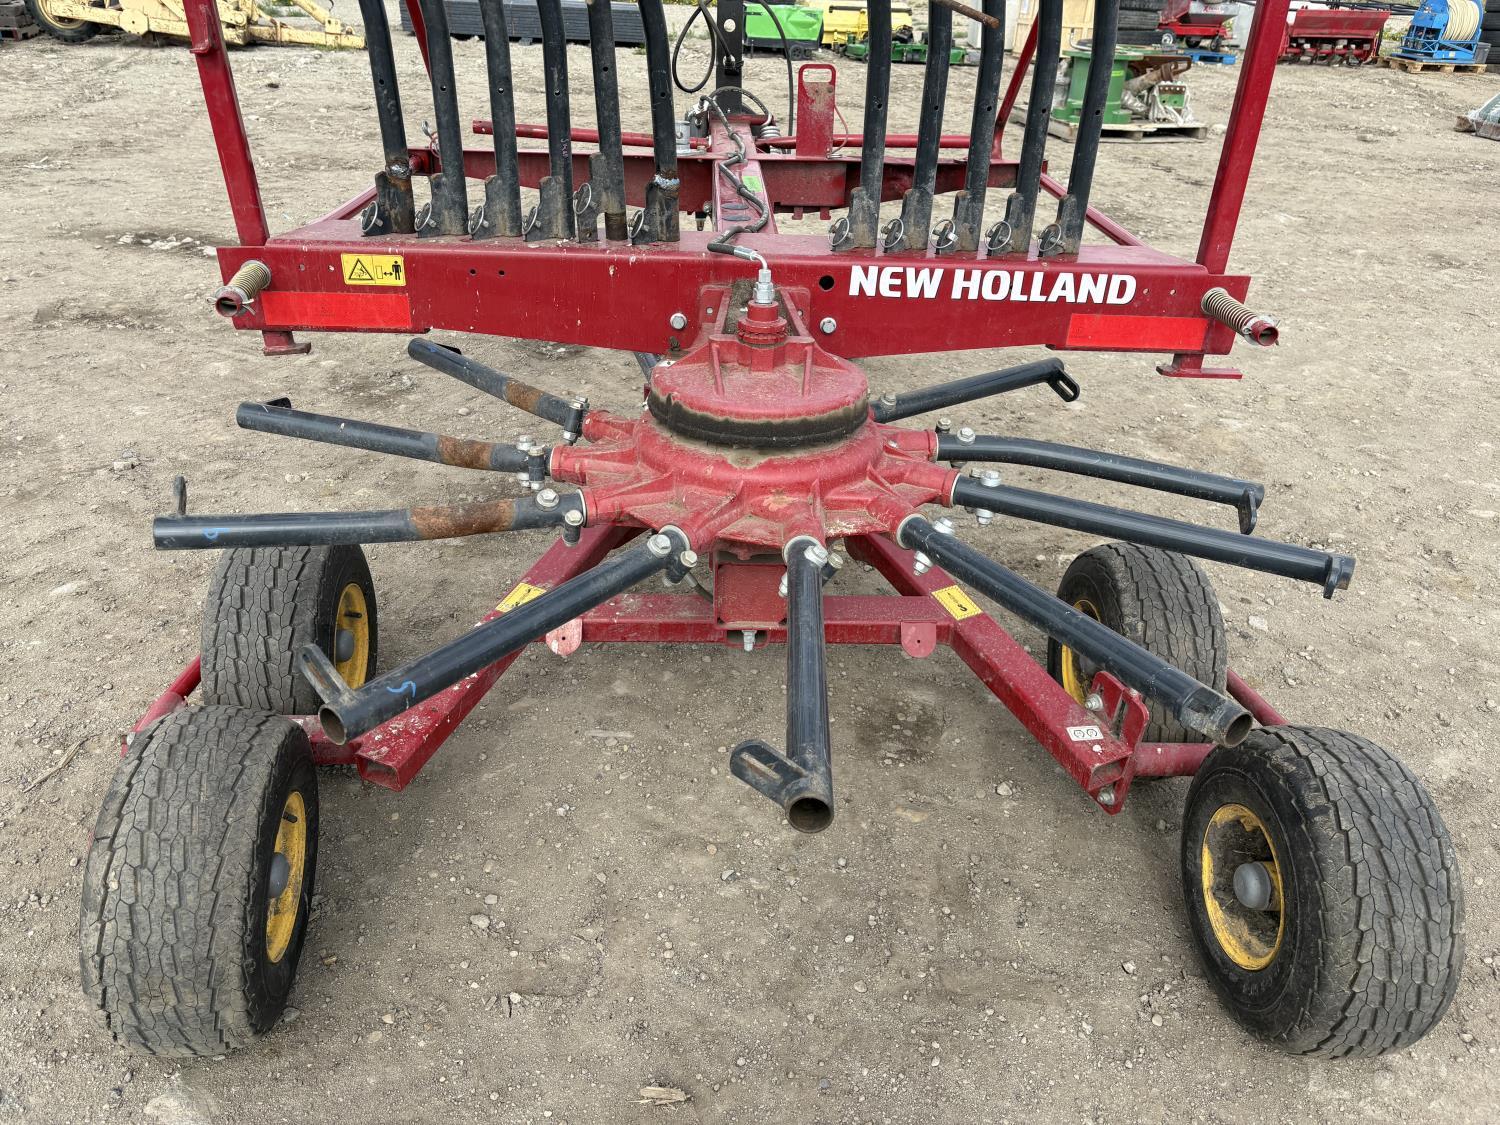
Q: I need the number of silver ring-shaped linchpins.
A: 11